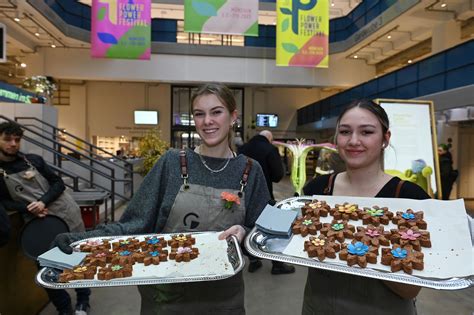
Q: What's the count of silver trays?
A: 2